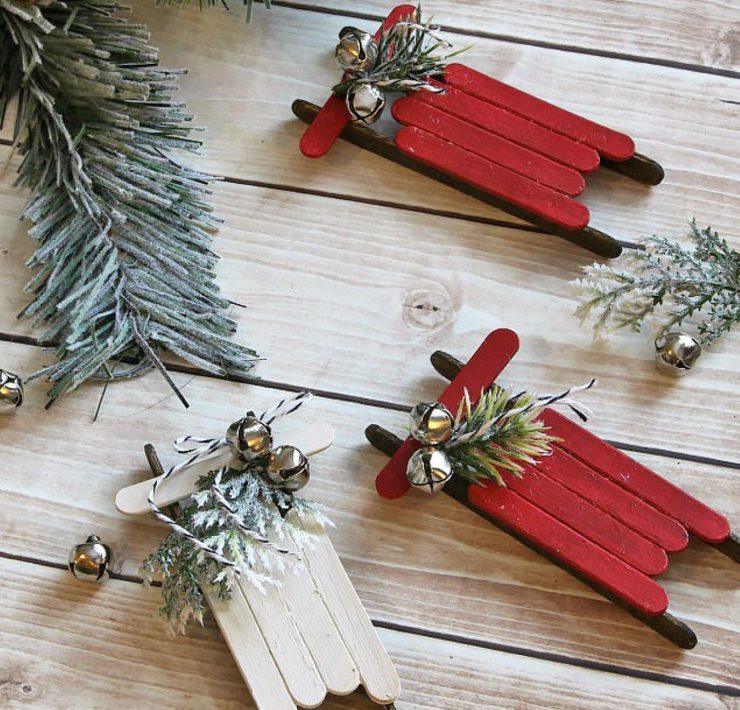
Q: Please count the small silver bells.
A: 9